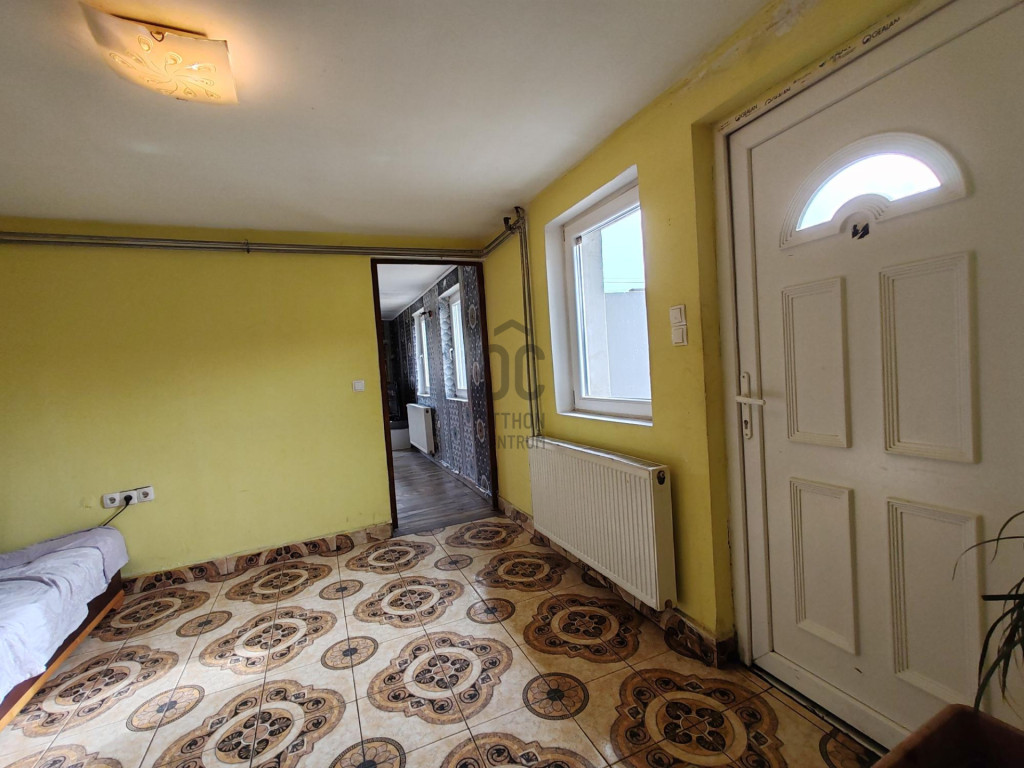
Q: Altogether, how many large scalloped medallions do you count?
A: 14